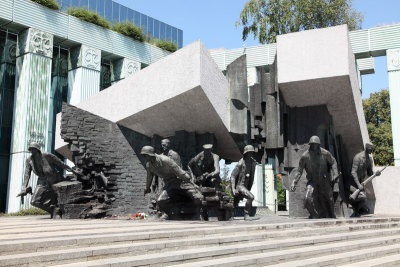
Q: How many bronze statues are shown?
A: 7